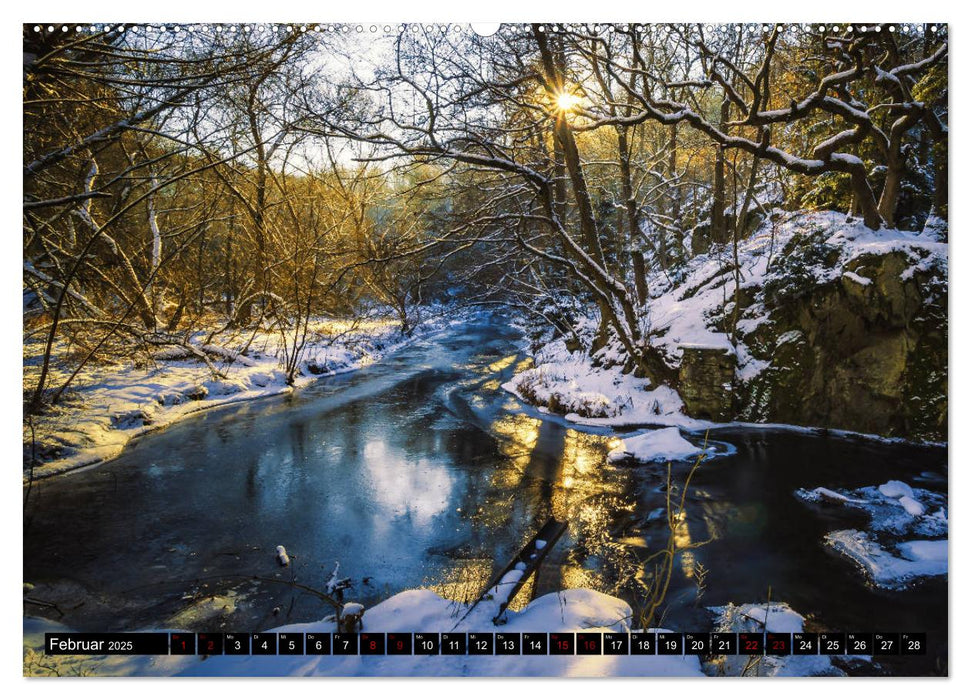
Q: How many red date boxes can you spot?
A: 8